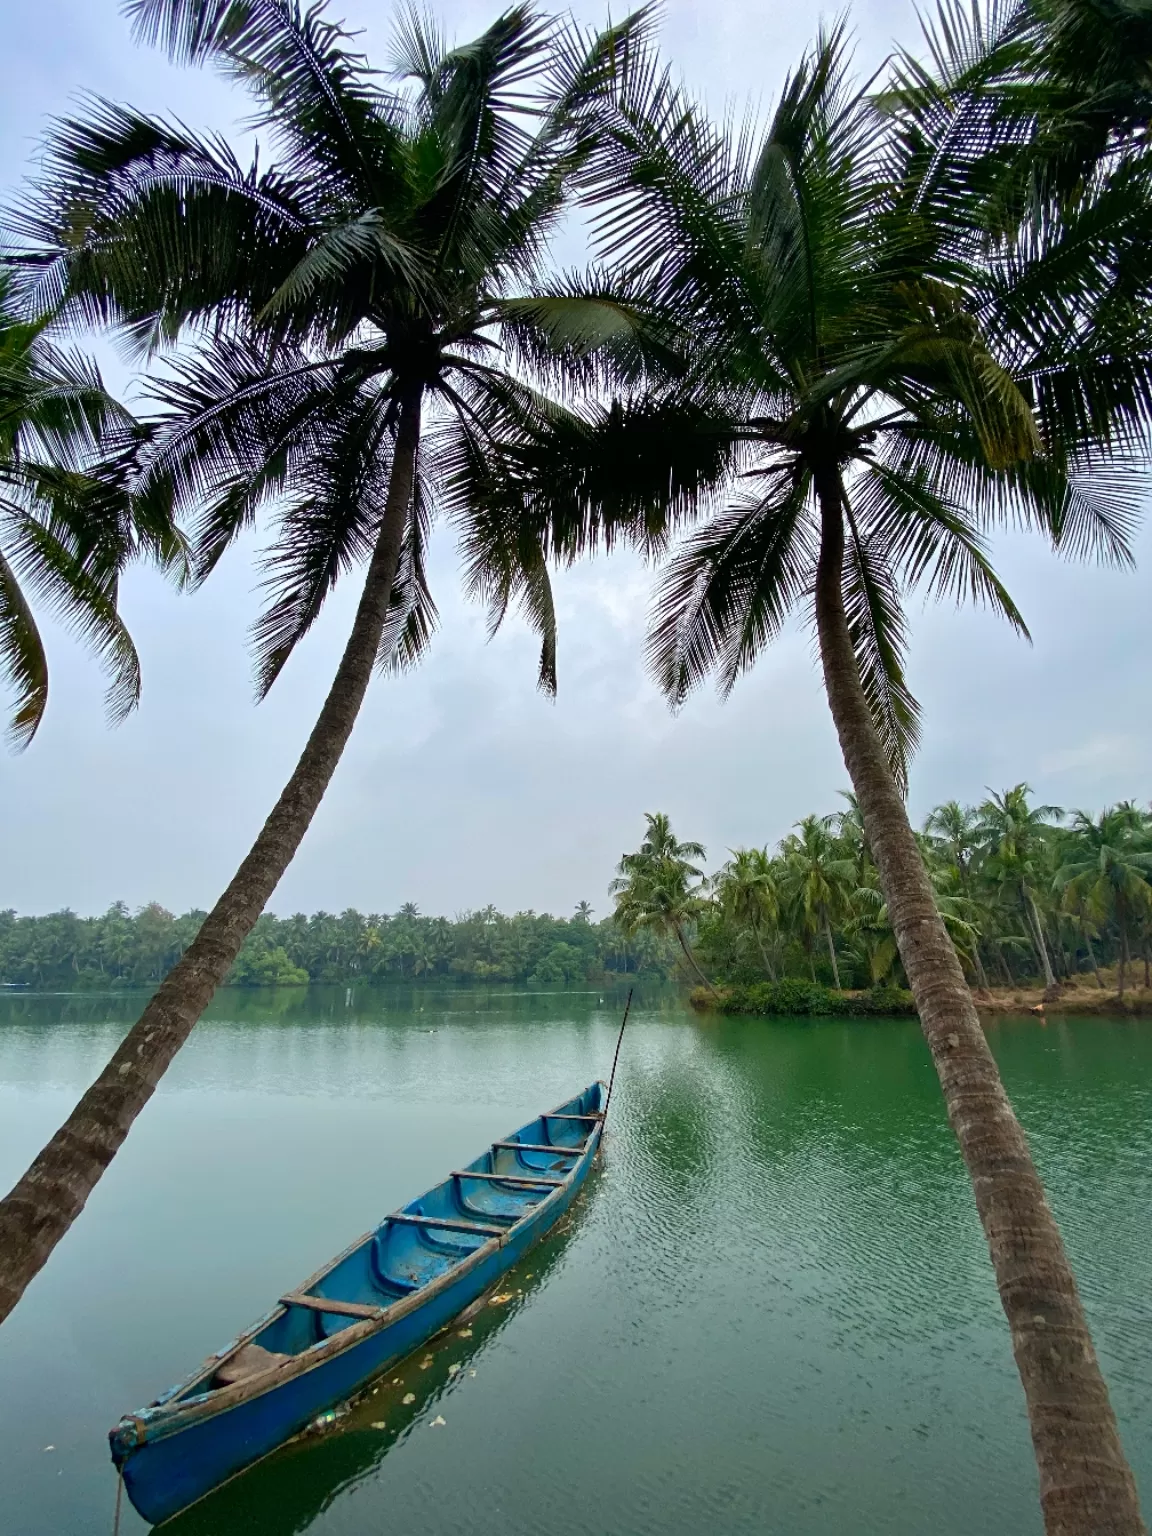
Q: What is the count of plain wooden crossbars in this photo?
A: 5